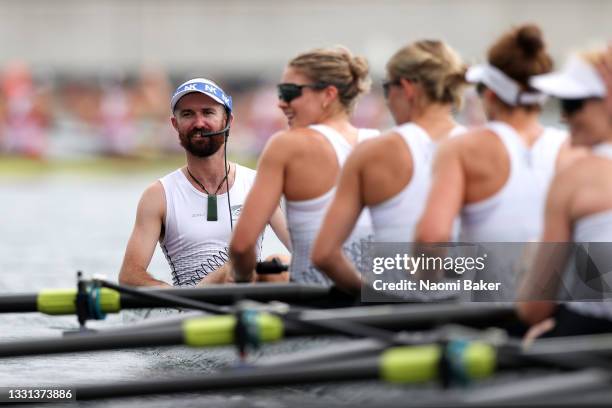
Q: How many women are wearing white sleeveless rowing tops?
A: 4